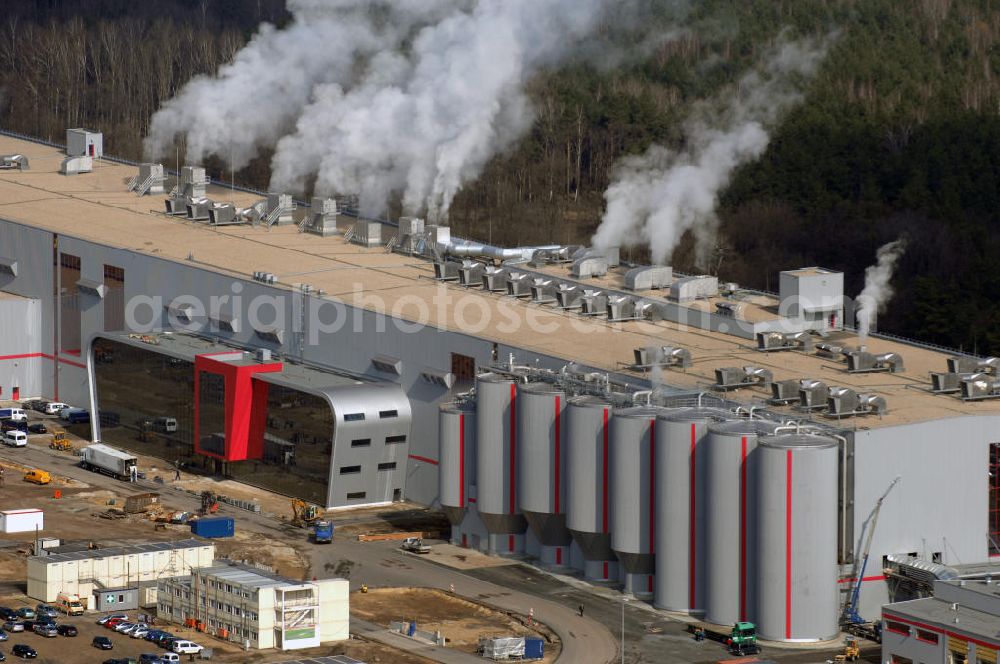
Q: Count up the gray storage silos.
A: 8